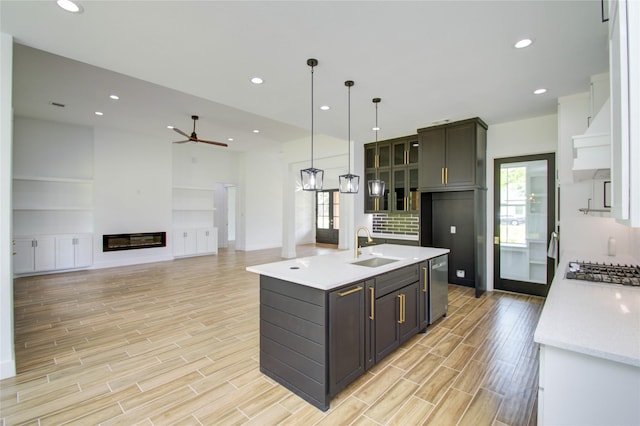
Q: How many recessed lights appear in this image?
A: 11